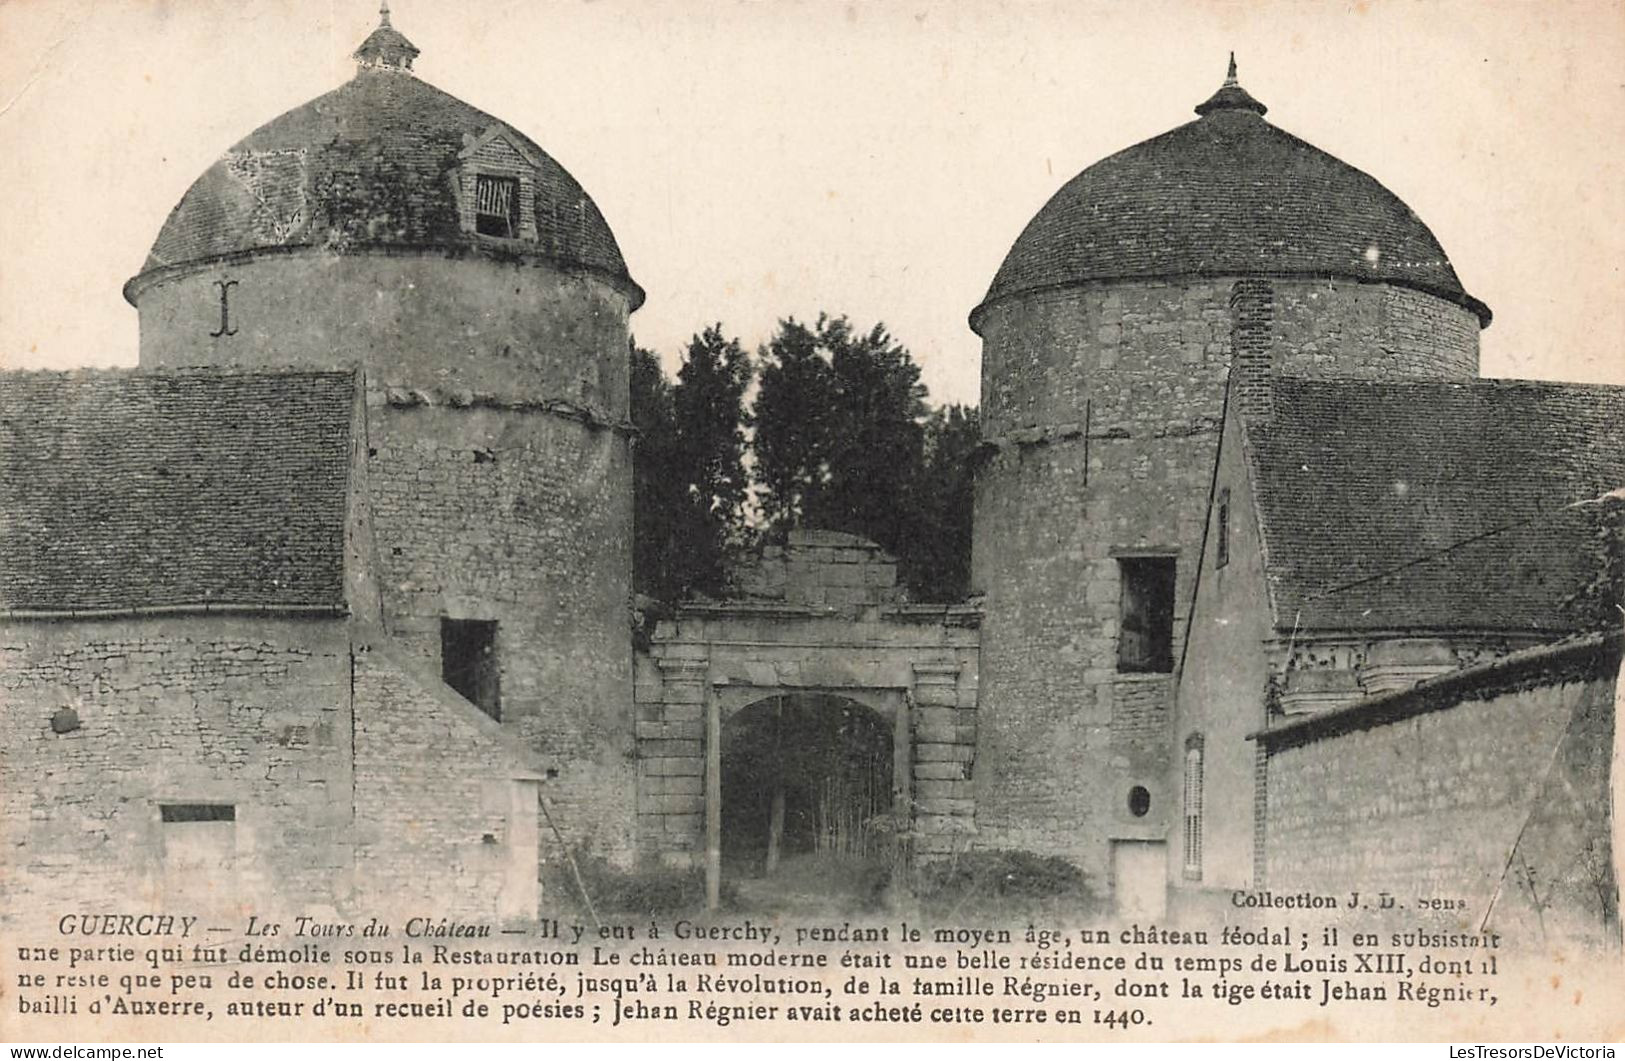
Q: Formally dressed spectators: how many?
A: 0